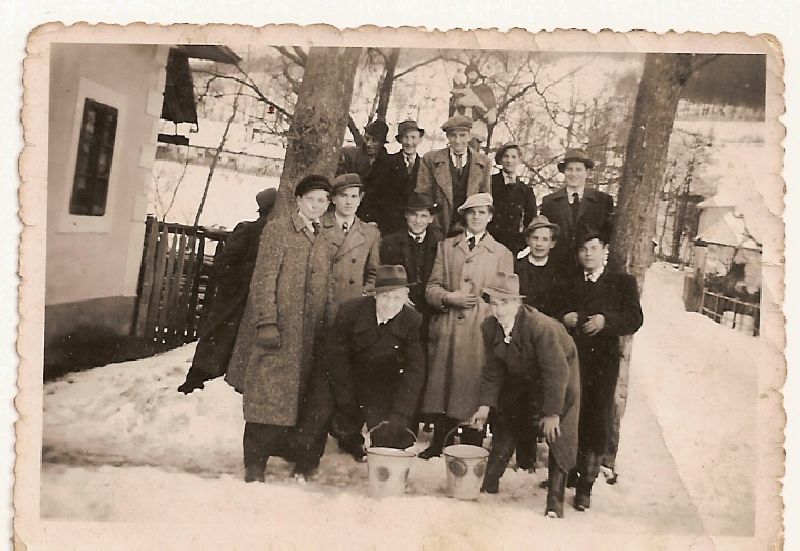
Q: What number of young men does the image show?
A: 14